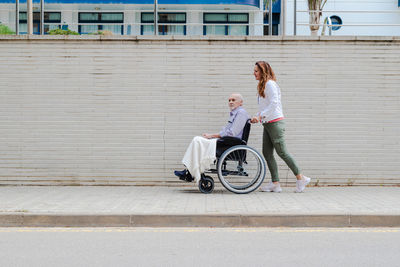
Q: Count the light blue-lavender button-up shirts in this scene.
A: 1